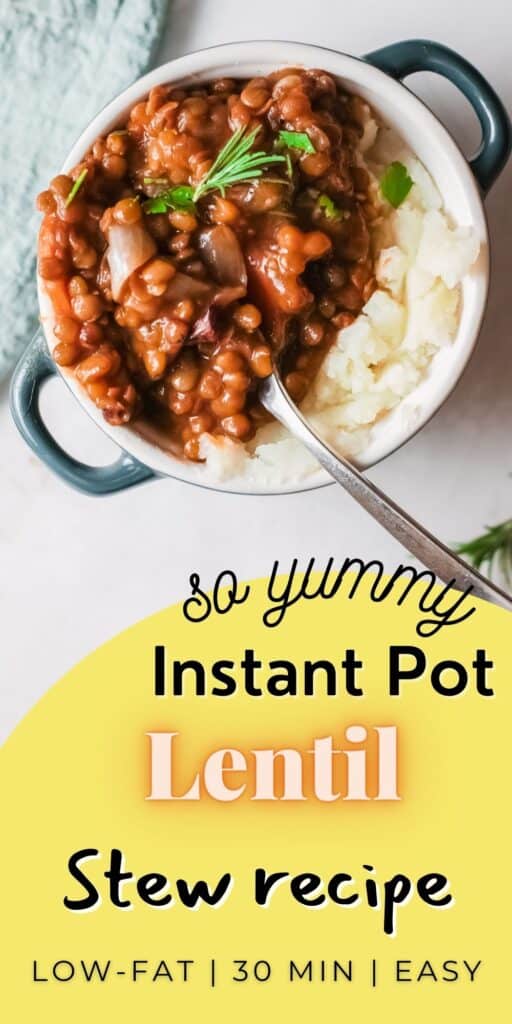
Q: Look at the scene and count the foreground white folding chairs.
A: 0